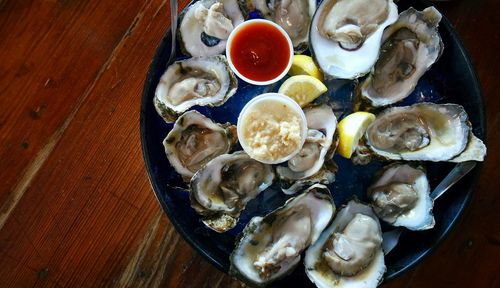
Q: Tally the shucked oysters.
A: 12